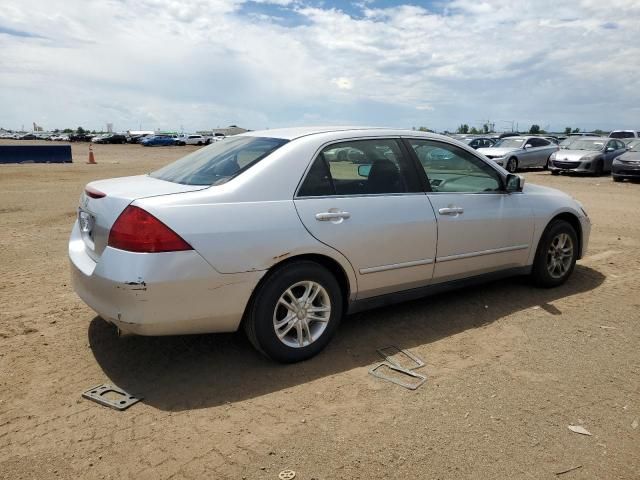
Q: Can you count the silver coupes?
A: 1